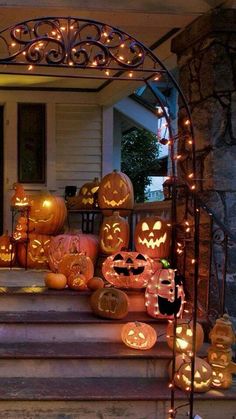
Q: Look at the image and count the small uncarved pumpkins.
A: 2